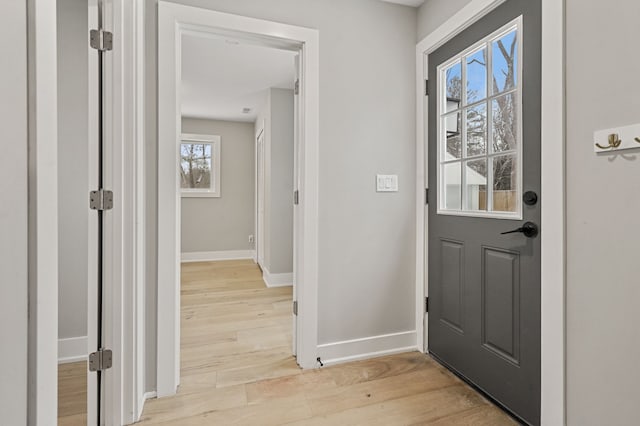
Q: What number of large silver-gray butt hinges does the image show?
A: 3